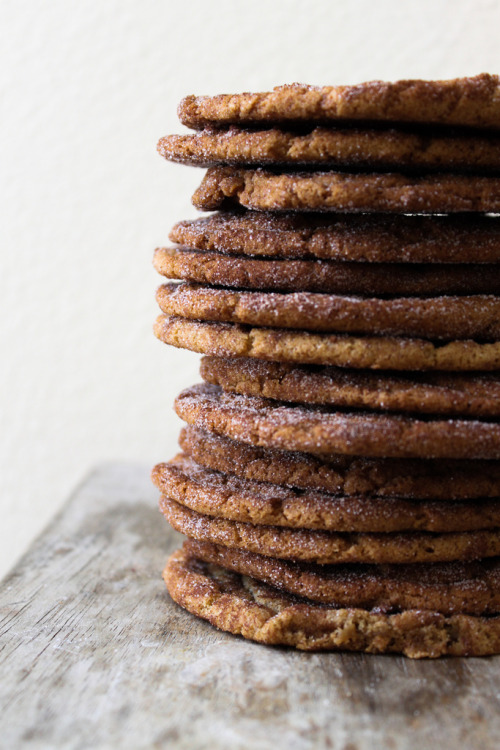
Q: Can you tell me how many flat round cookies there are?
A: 14